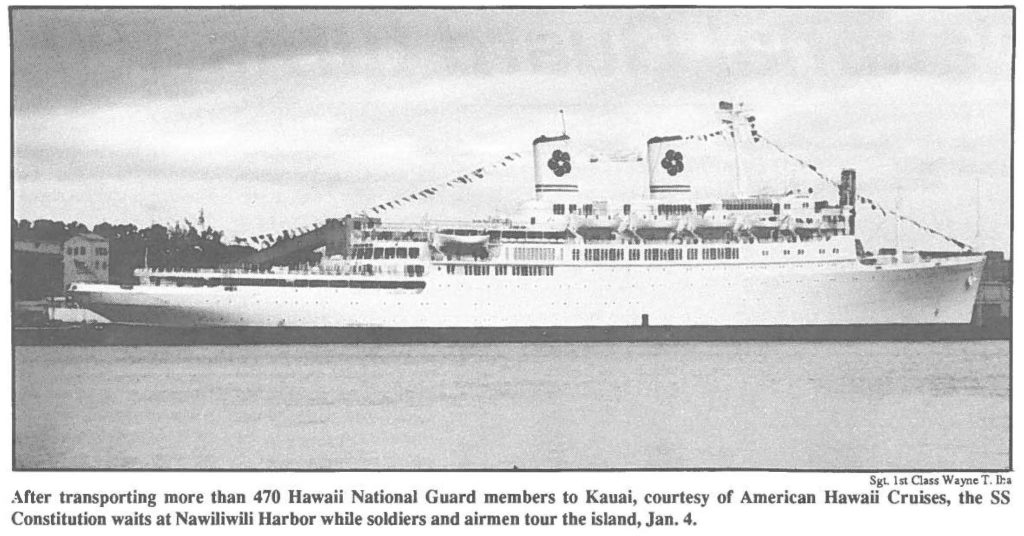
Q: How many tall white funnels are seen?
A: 2